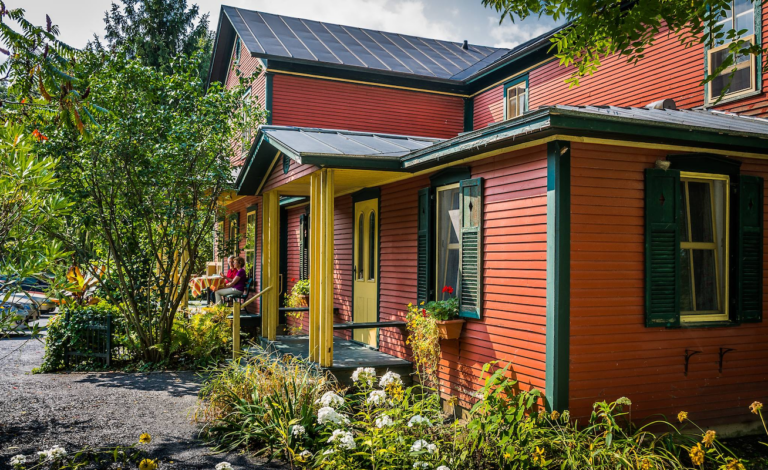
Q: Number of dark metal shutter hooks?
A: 2